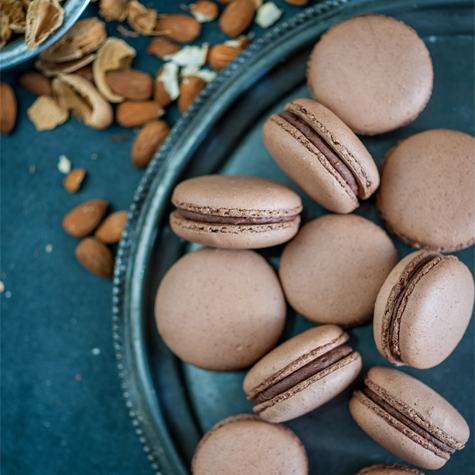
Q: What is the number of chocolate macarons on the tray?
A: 11